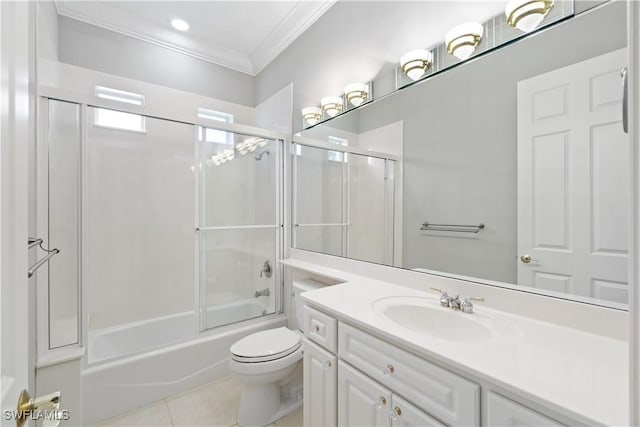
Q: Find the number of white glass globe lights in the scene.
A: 6